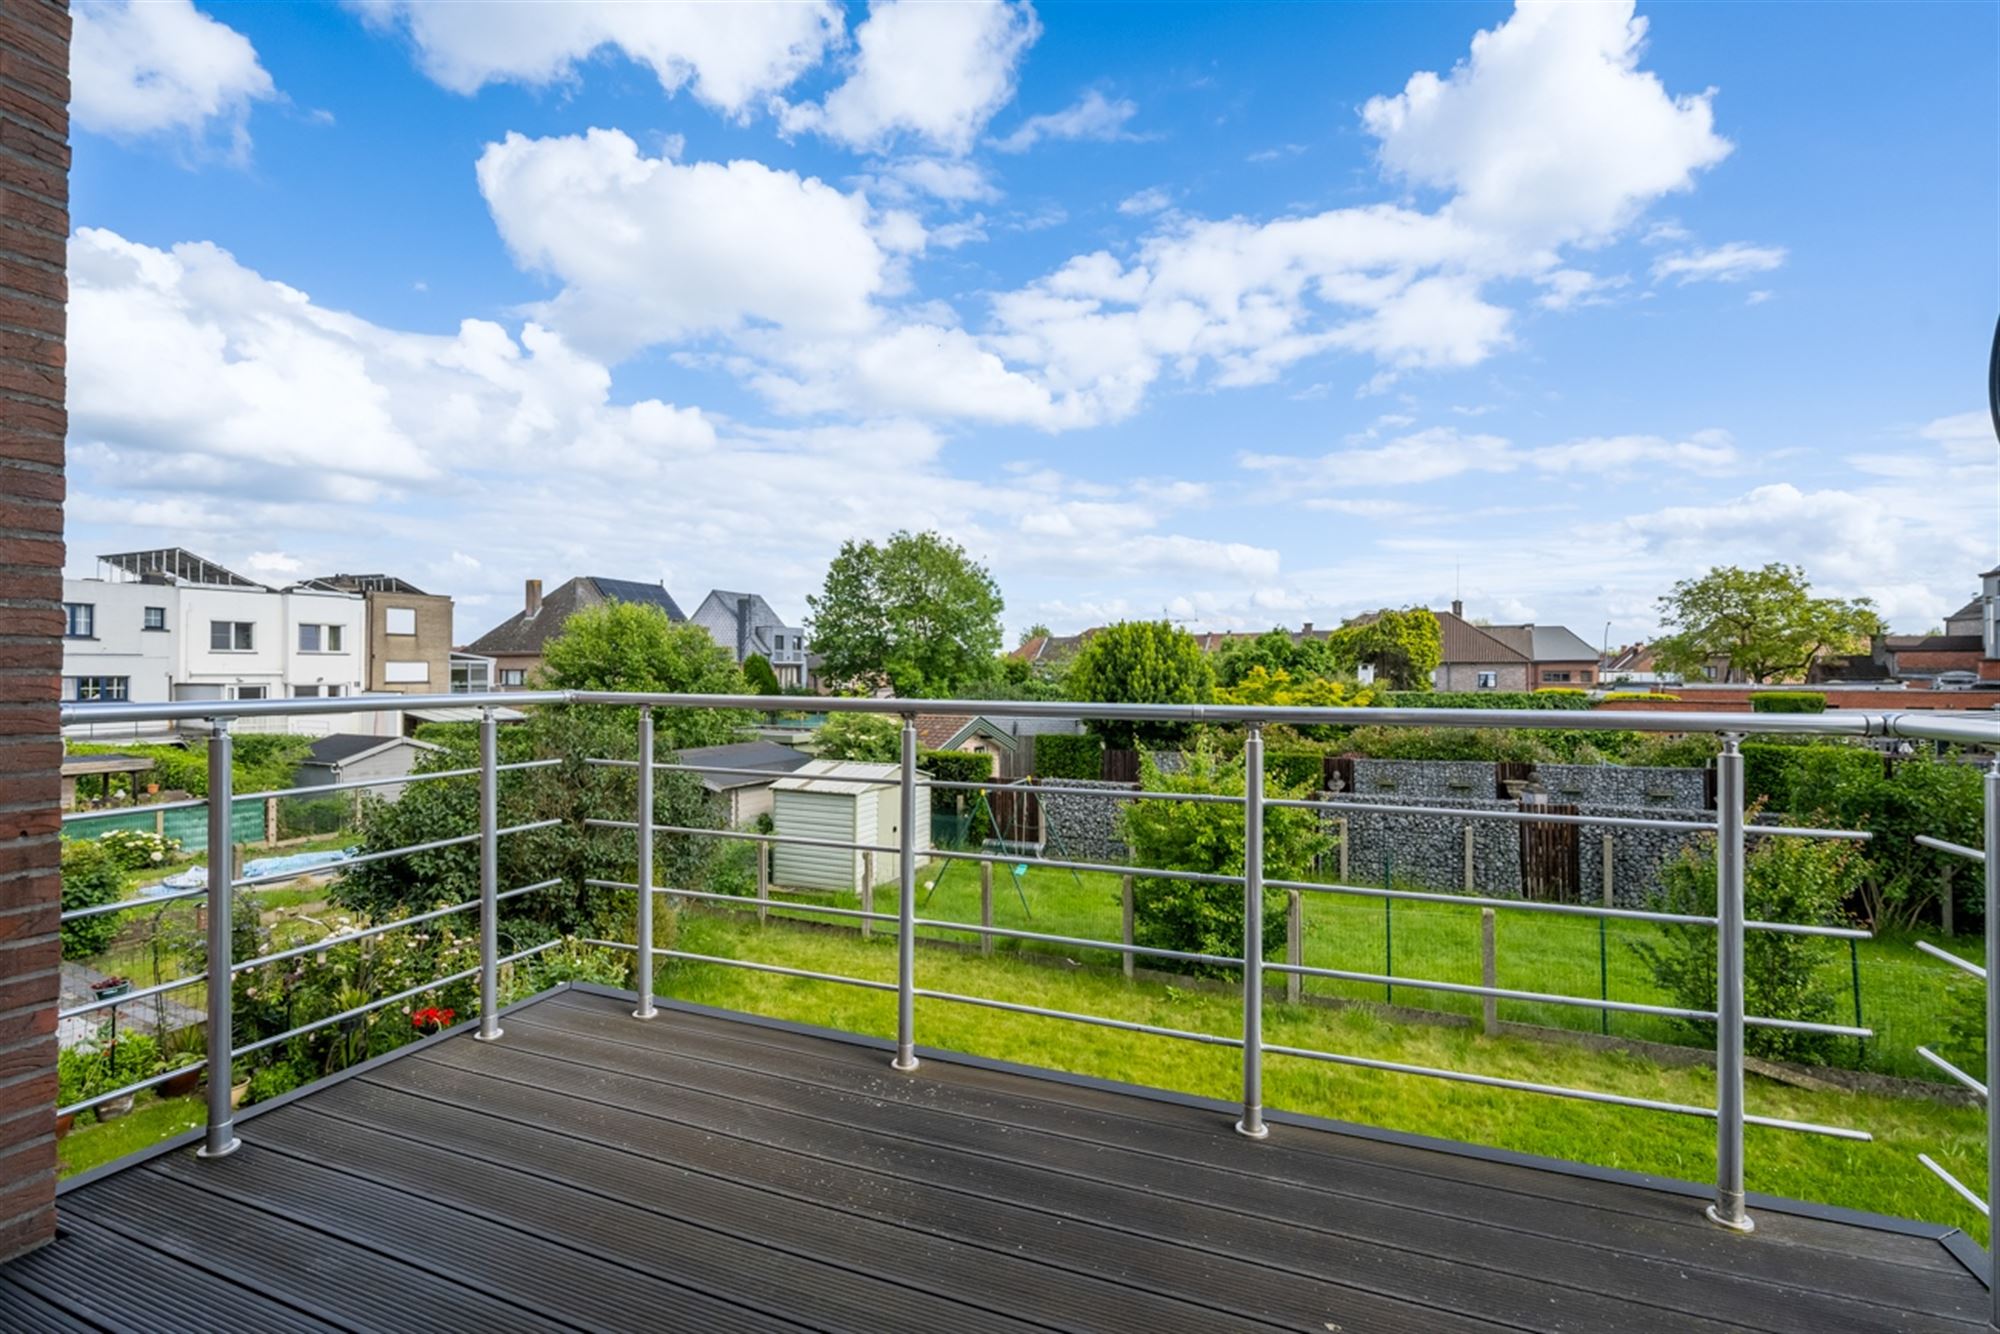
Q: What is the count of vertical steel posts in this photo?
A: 7